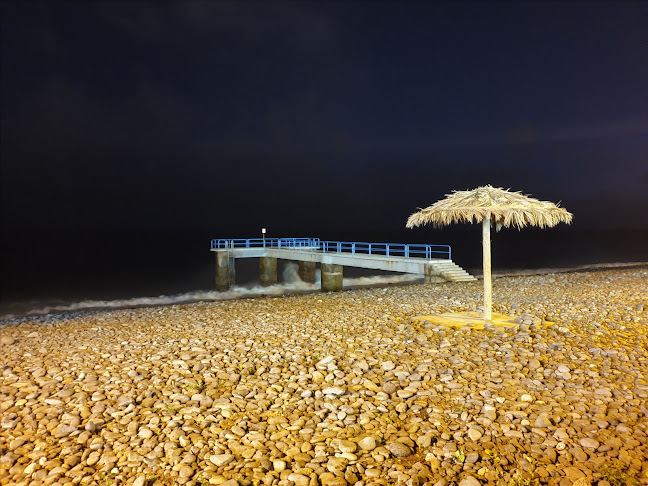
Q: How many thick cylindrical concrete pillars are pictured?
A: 4